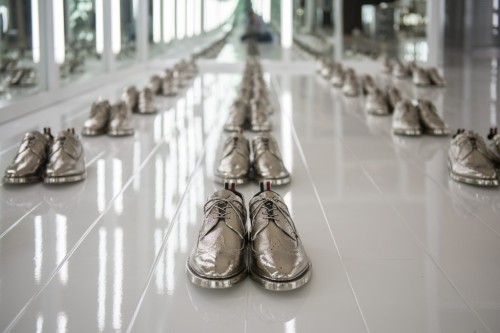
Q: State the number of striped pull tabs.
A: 6